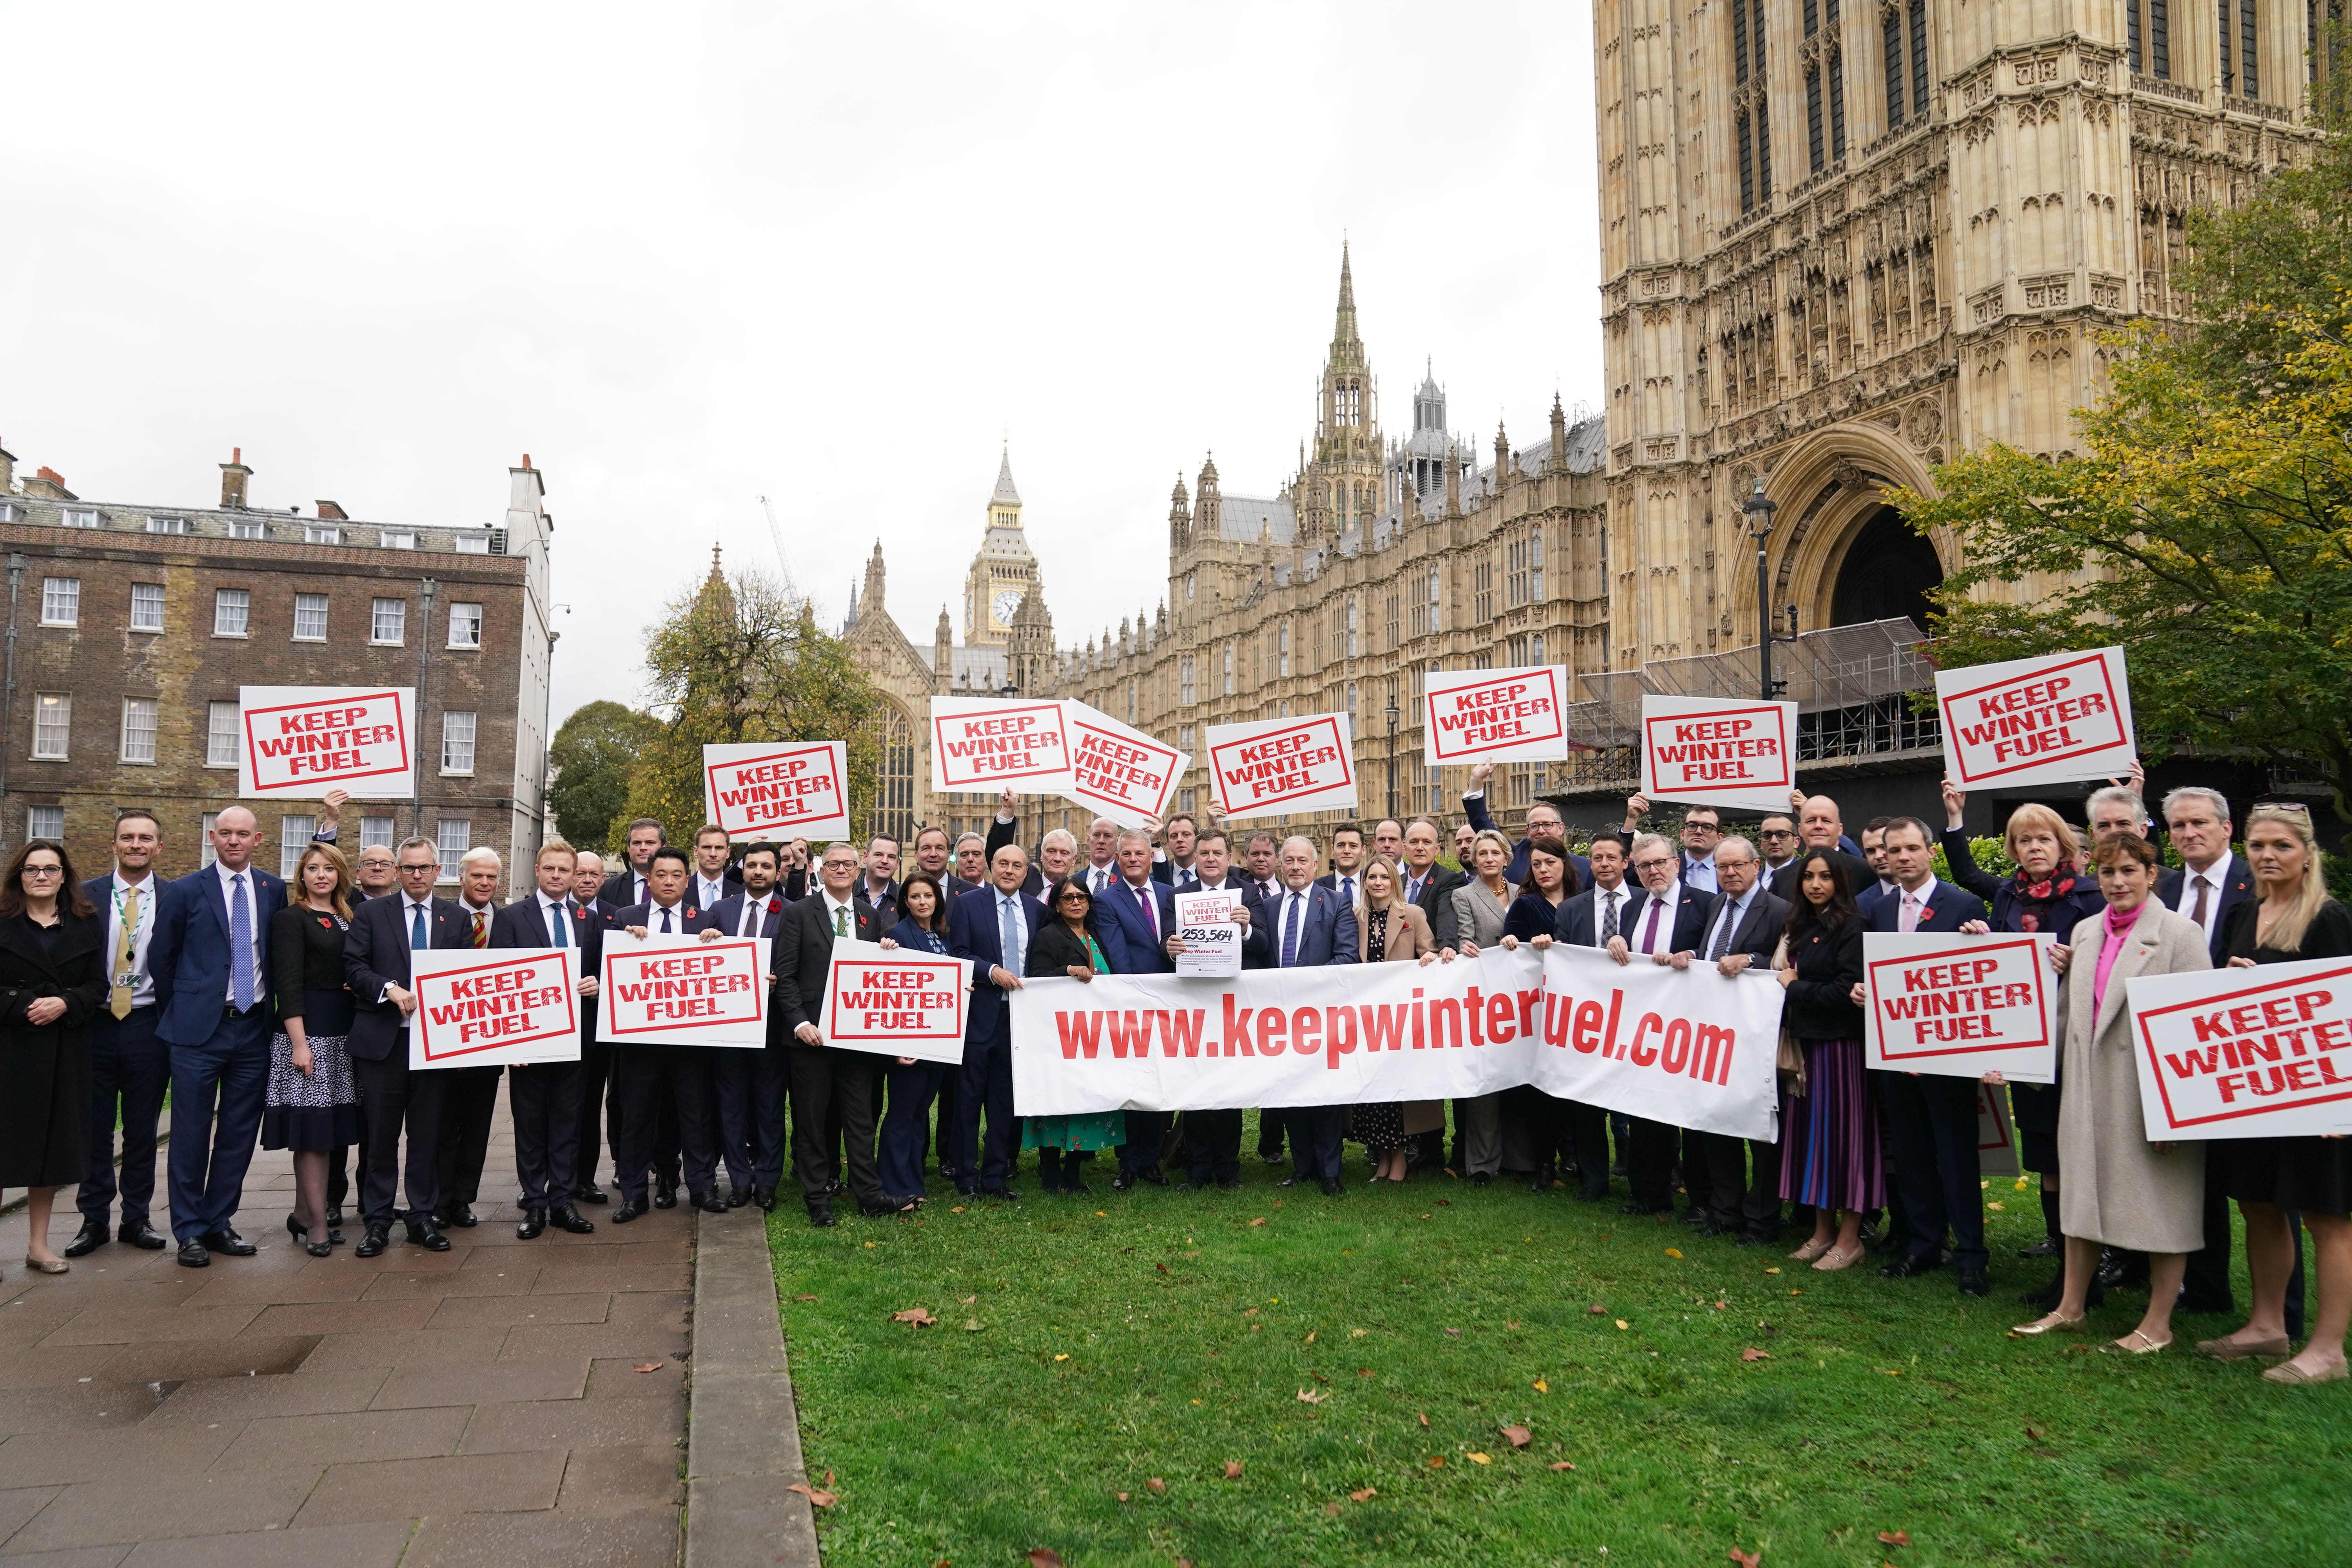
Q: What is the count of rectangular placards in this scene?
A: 13